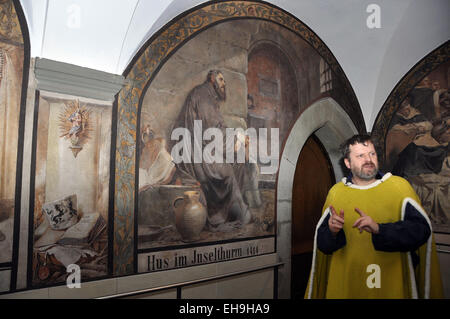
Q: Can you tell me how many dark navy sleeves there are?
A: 2